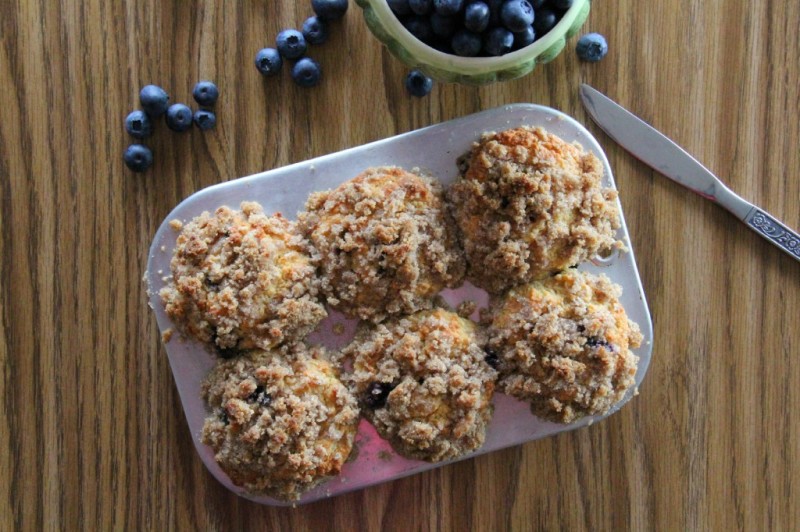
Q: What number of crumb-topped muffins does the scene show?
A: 6